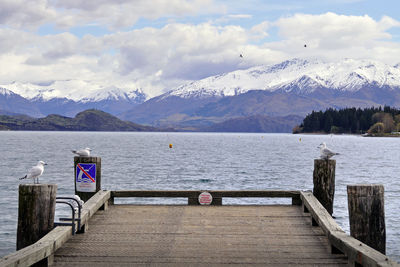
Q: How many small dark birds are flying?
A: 2